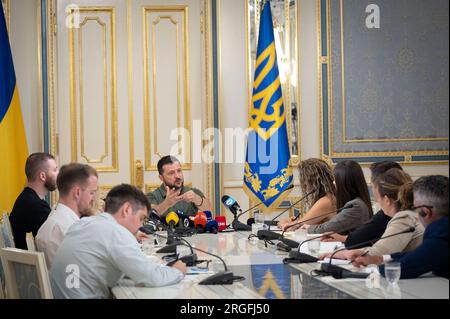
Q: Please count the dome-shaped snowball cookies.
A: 0